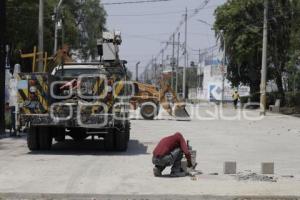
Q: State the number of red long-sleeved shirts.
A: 1